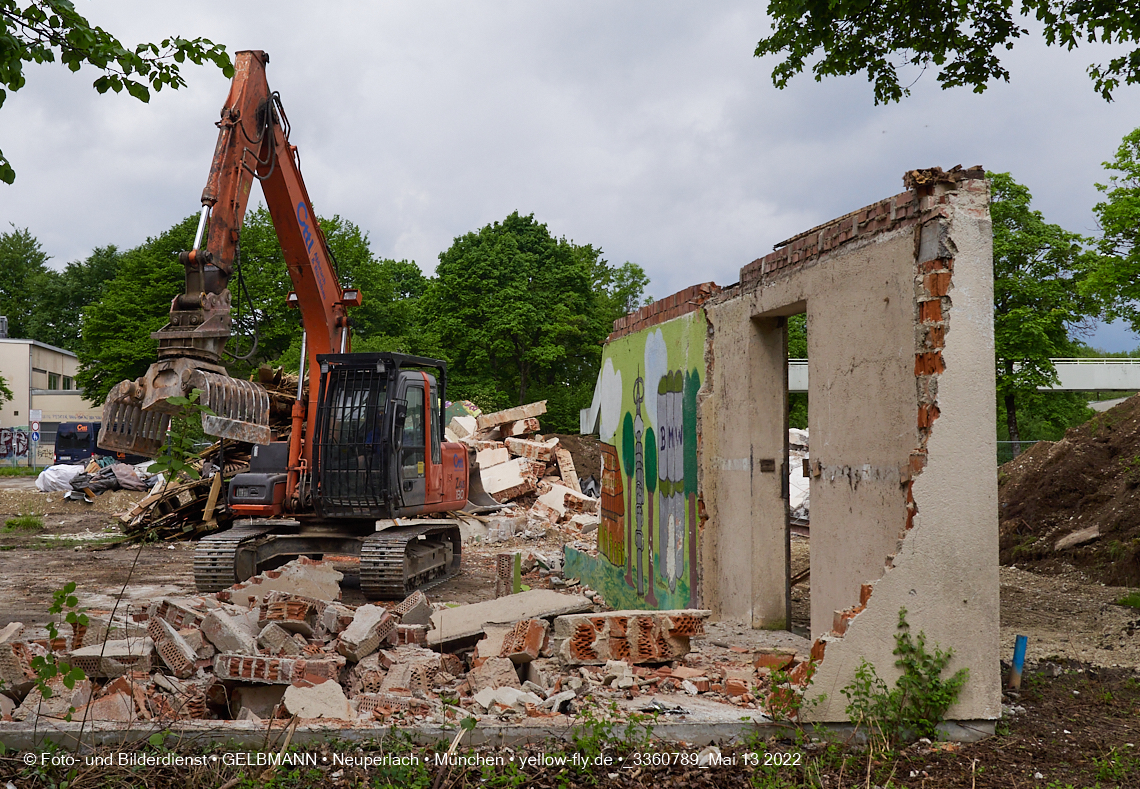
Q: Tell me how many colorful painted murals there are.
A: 1